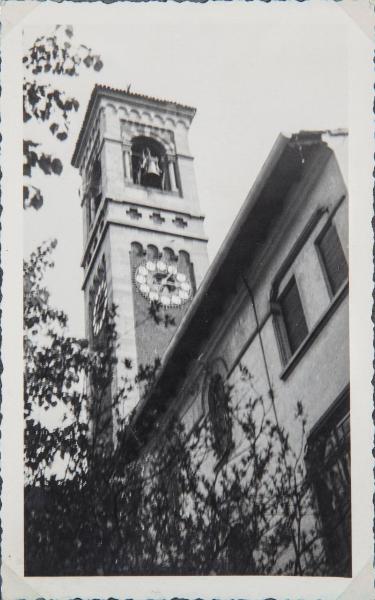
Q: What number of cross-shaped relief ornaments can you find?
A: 3